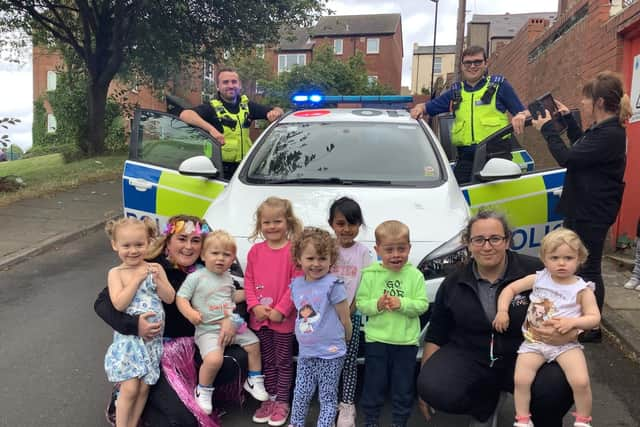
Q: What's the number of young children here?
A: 7